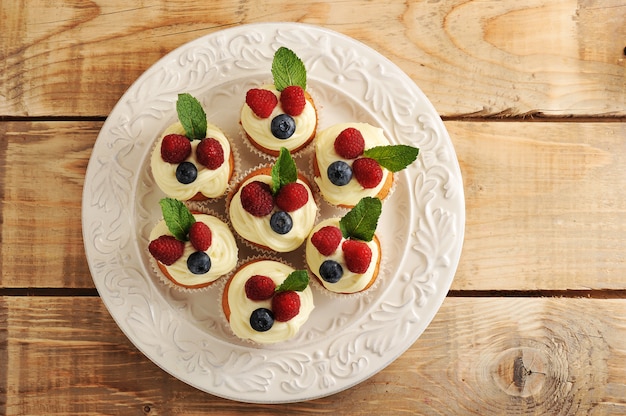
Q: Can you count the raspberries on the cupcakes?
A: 14